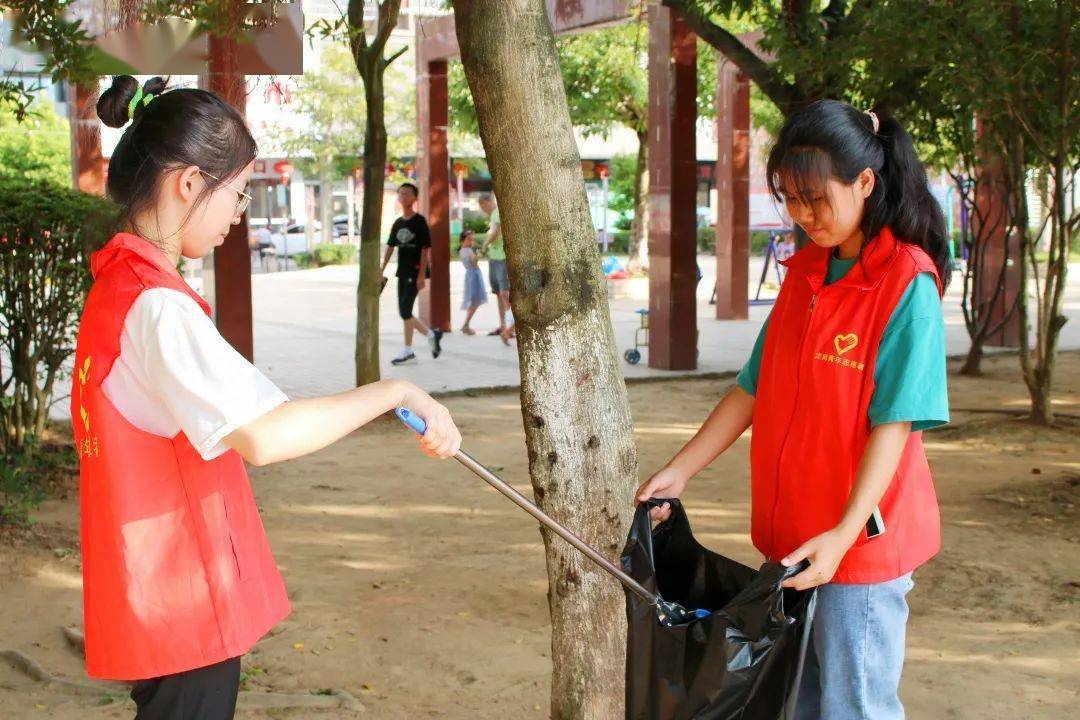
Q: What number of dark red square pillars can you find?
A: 6